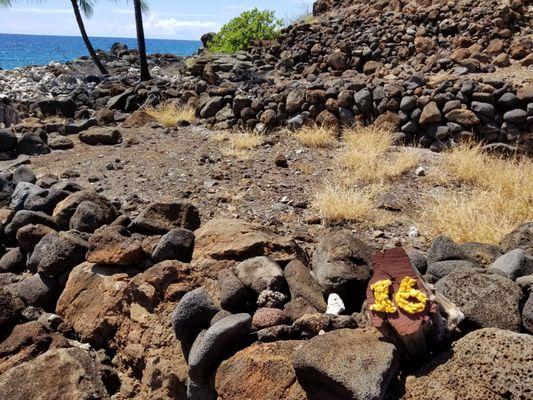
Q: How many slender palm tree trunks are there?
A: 2